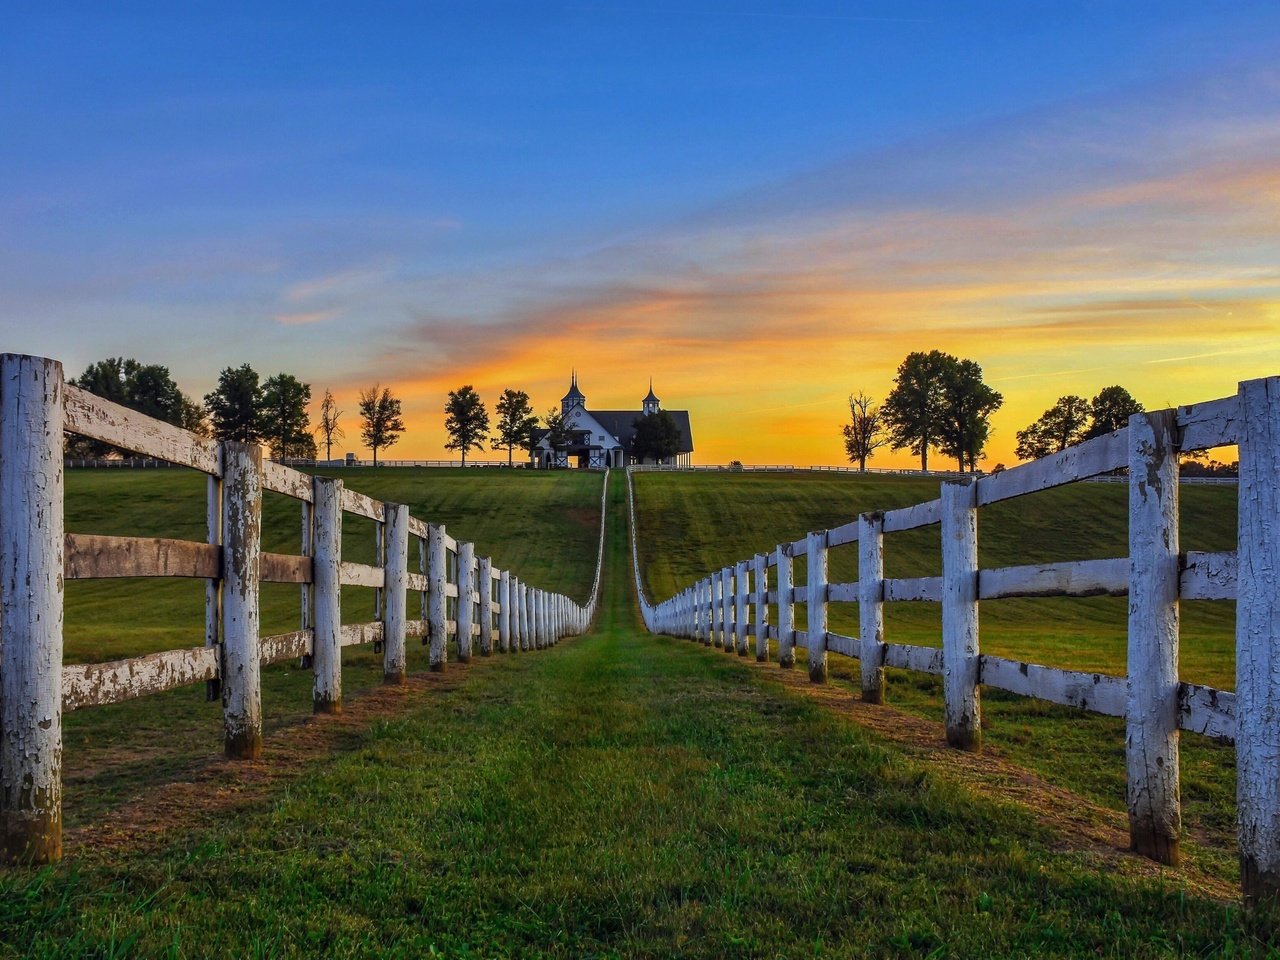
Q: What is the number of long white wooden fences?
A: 2